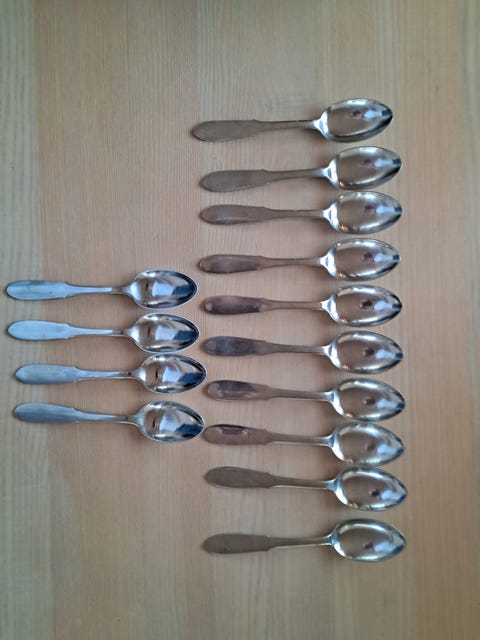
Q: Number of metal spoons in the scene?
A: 14